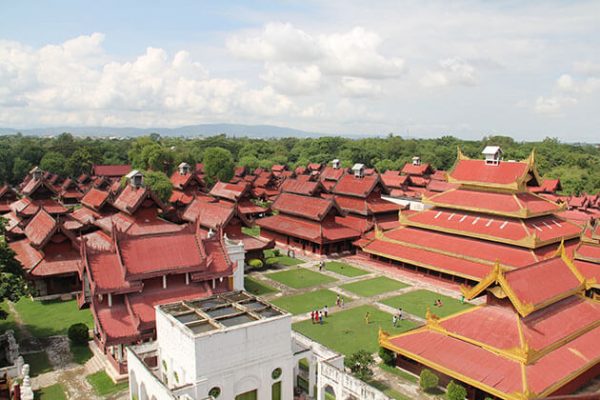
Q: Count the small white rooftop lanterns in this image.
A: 7